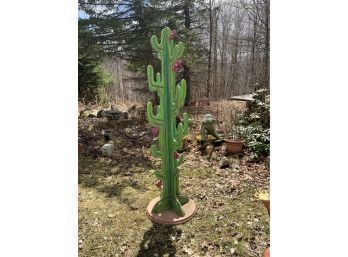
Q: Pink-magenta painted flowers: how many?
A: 5